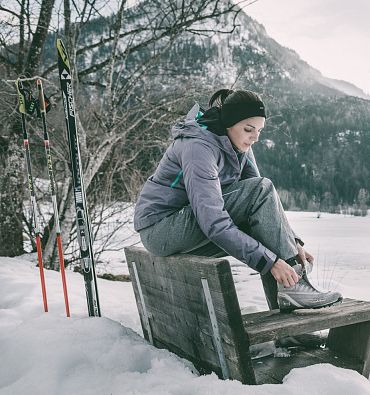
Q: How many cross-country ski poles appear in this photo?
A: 2